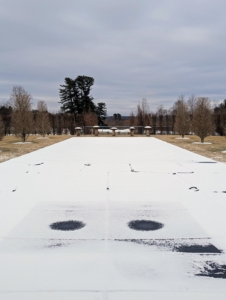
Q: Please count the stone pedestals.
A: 5